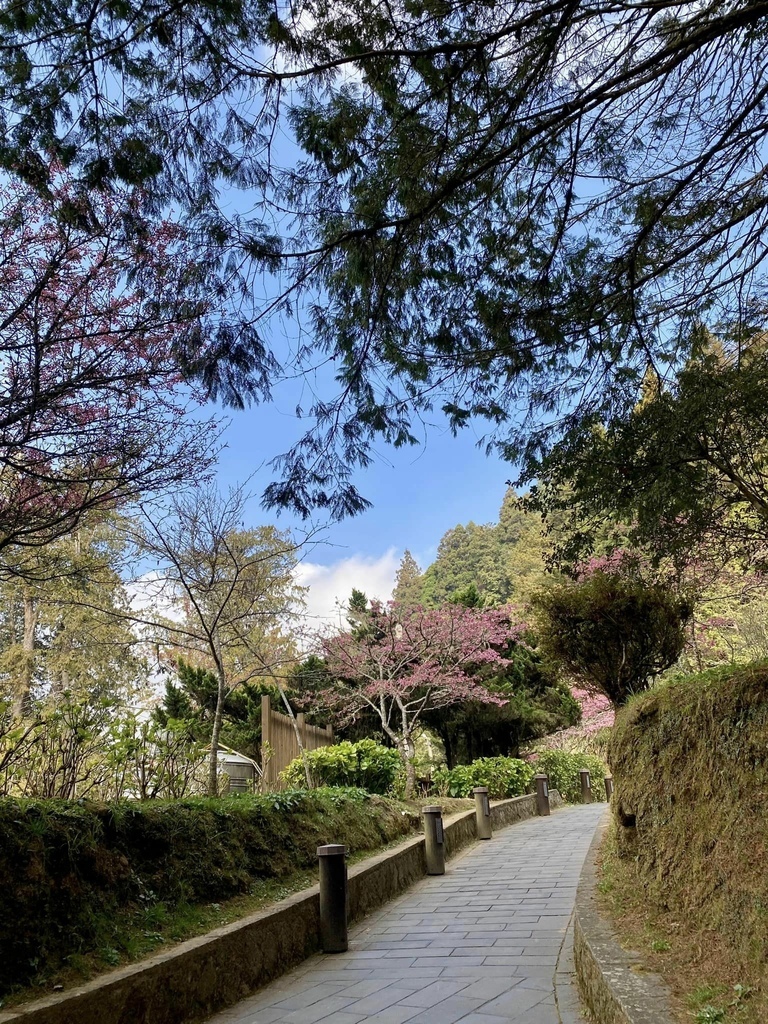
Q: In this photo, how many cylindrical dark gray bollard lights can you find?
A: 6